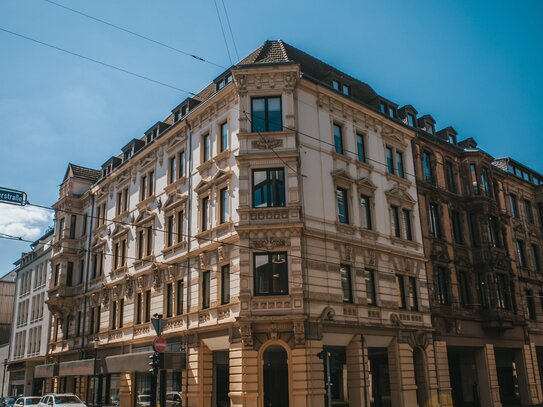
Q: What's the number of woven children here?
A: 0